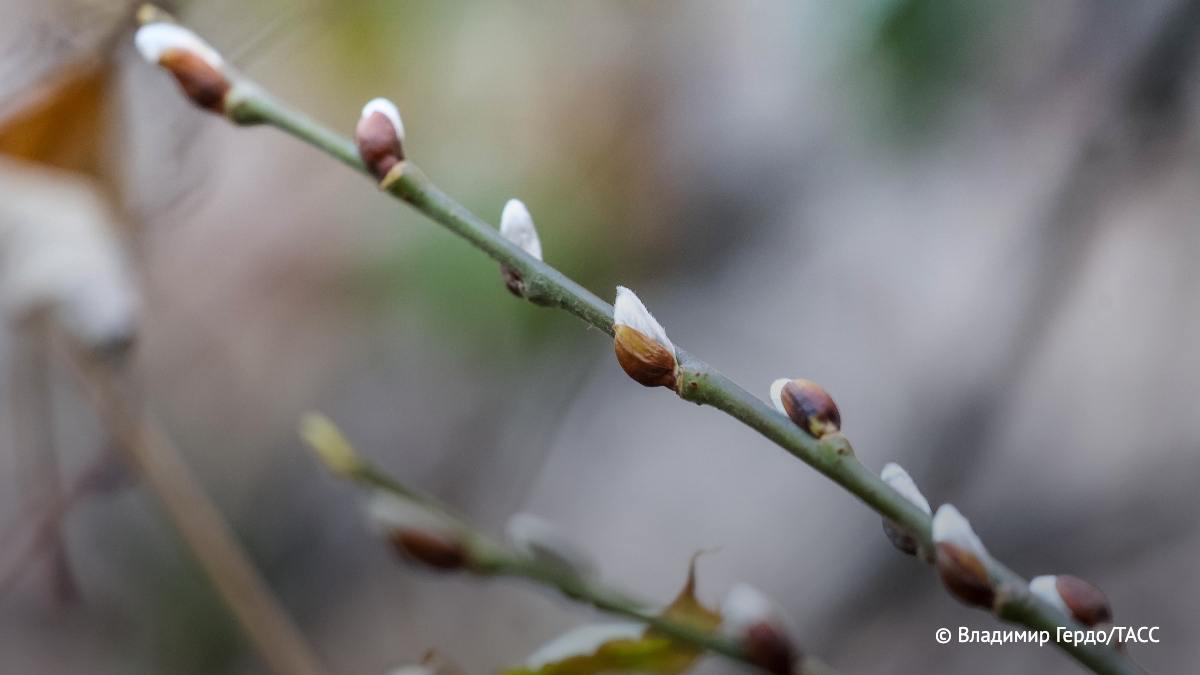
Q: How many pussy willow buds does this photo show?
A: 11